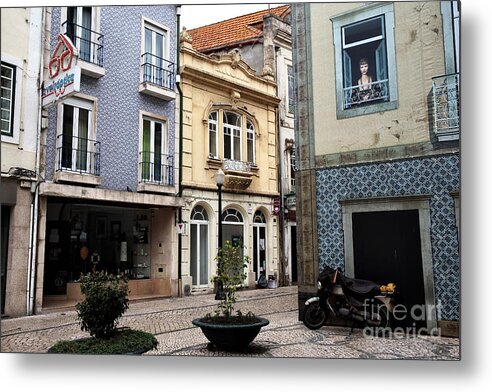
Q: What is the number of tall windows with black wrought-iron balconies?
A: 4